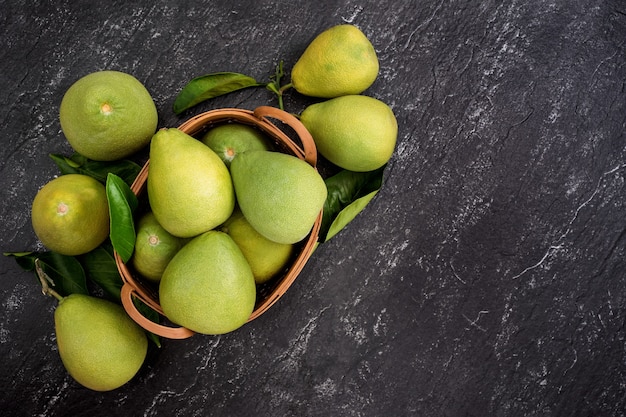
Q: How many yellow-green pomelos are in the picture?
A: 11